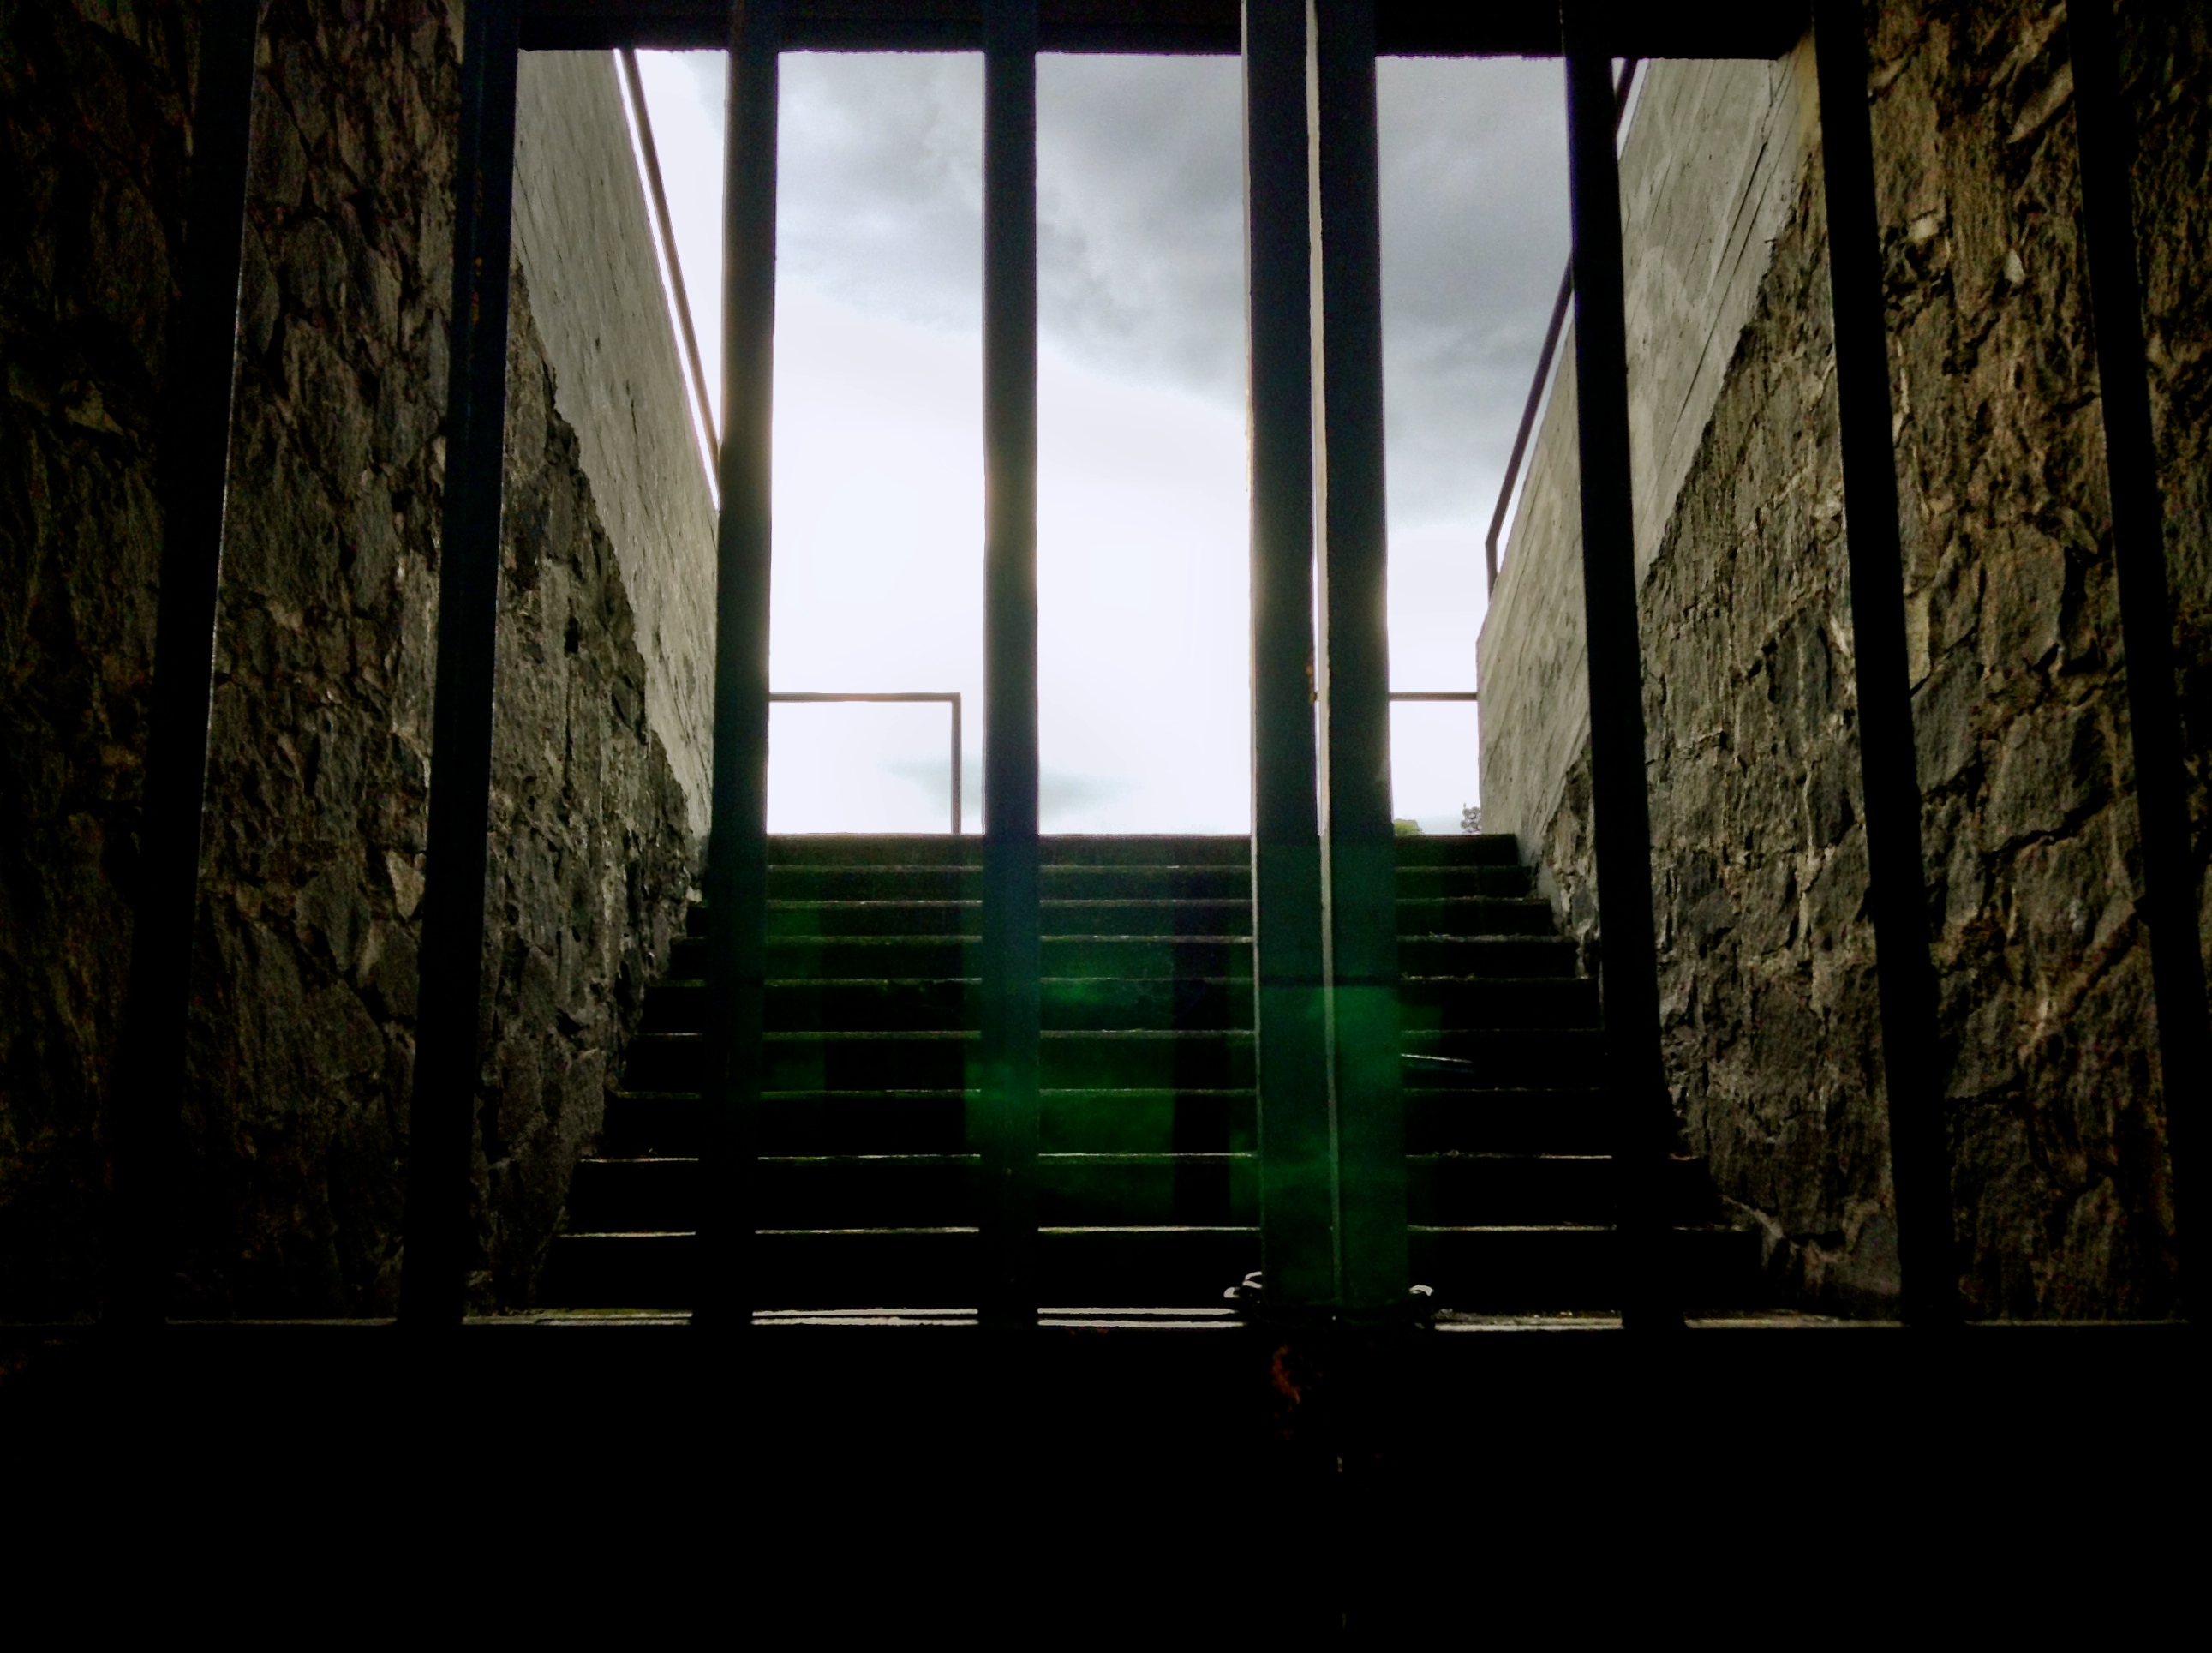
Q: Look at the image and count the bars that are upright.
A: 9